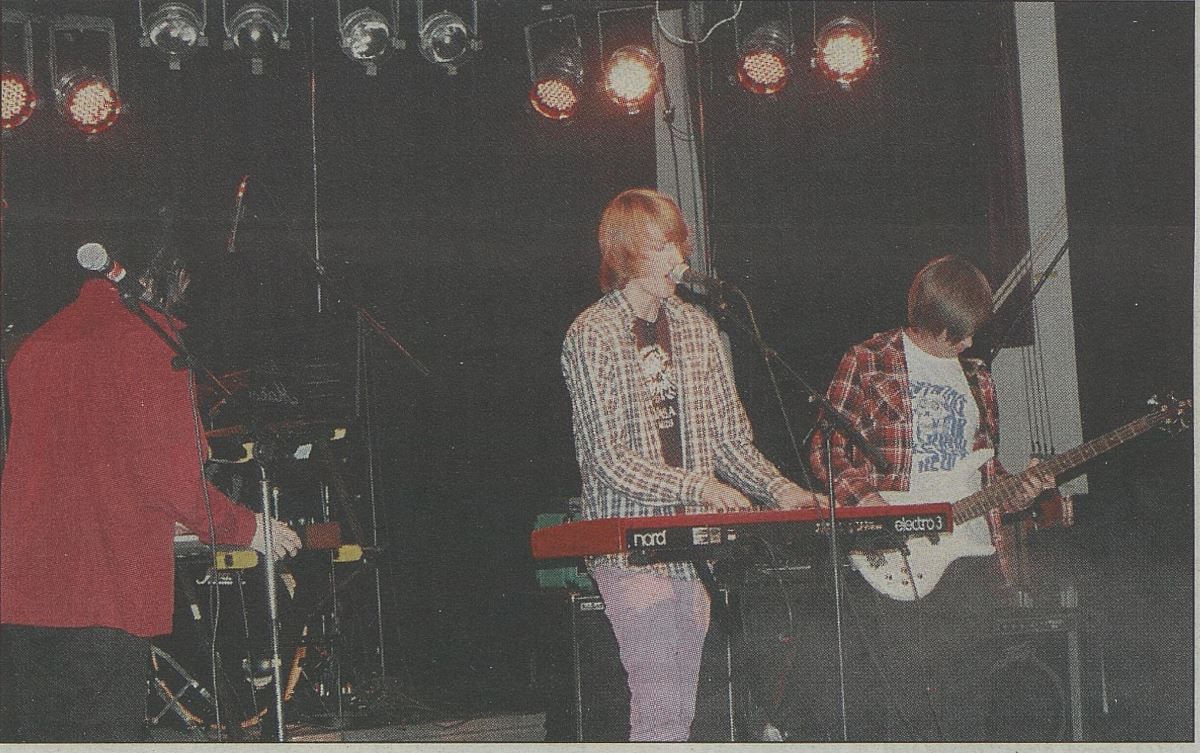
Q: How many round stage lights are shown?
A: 10